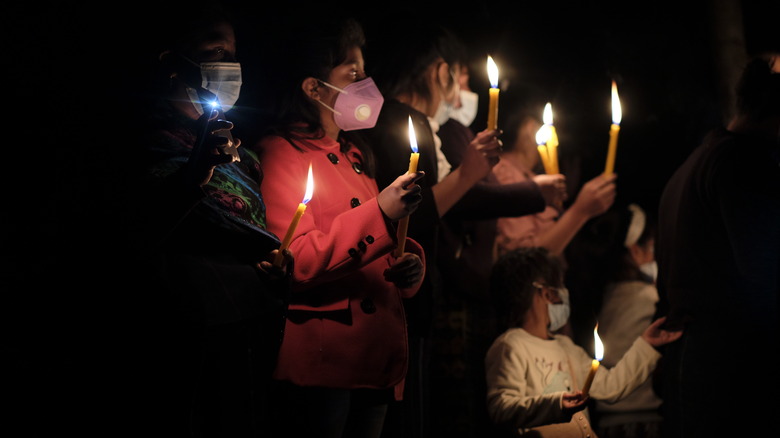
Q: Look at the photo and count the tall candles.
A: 7